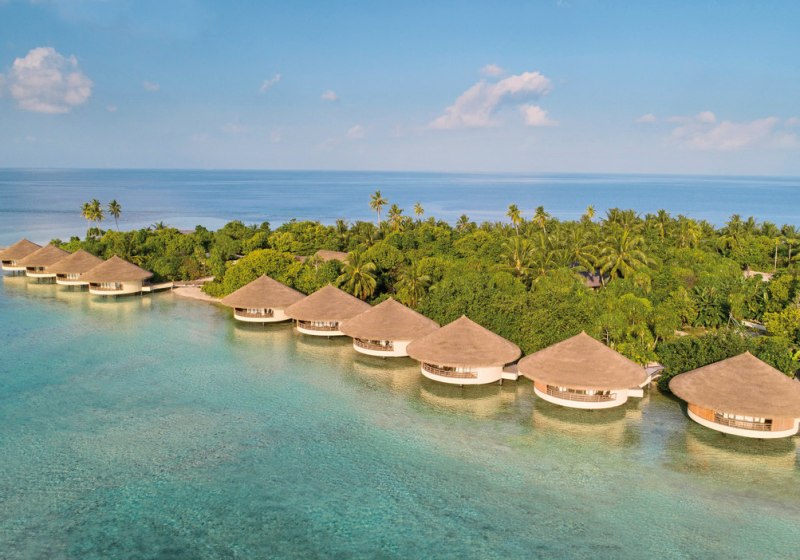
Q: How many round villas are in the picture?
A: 10